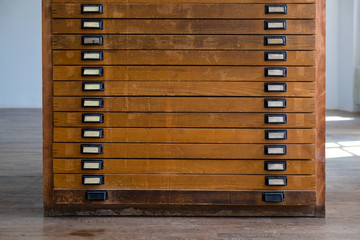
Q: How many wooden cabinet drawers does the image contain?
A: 13